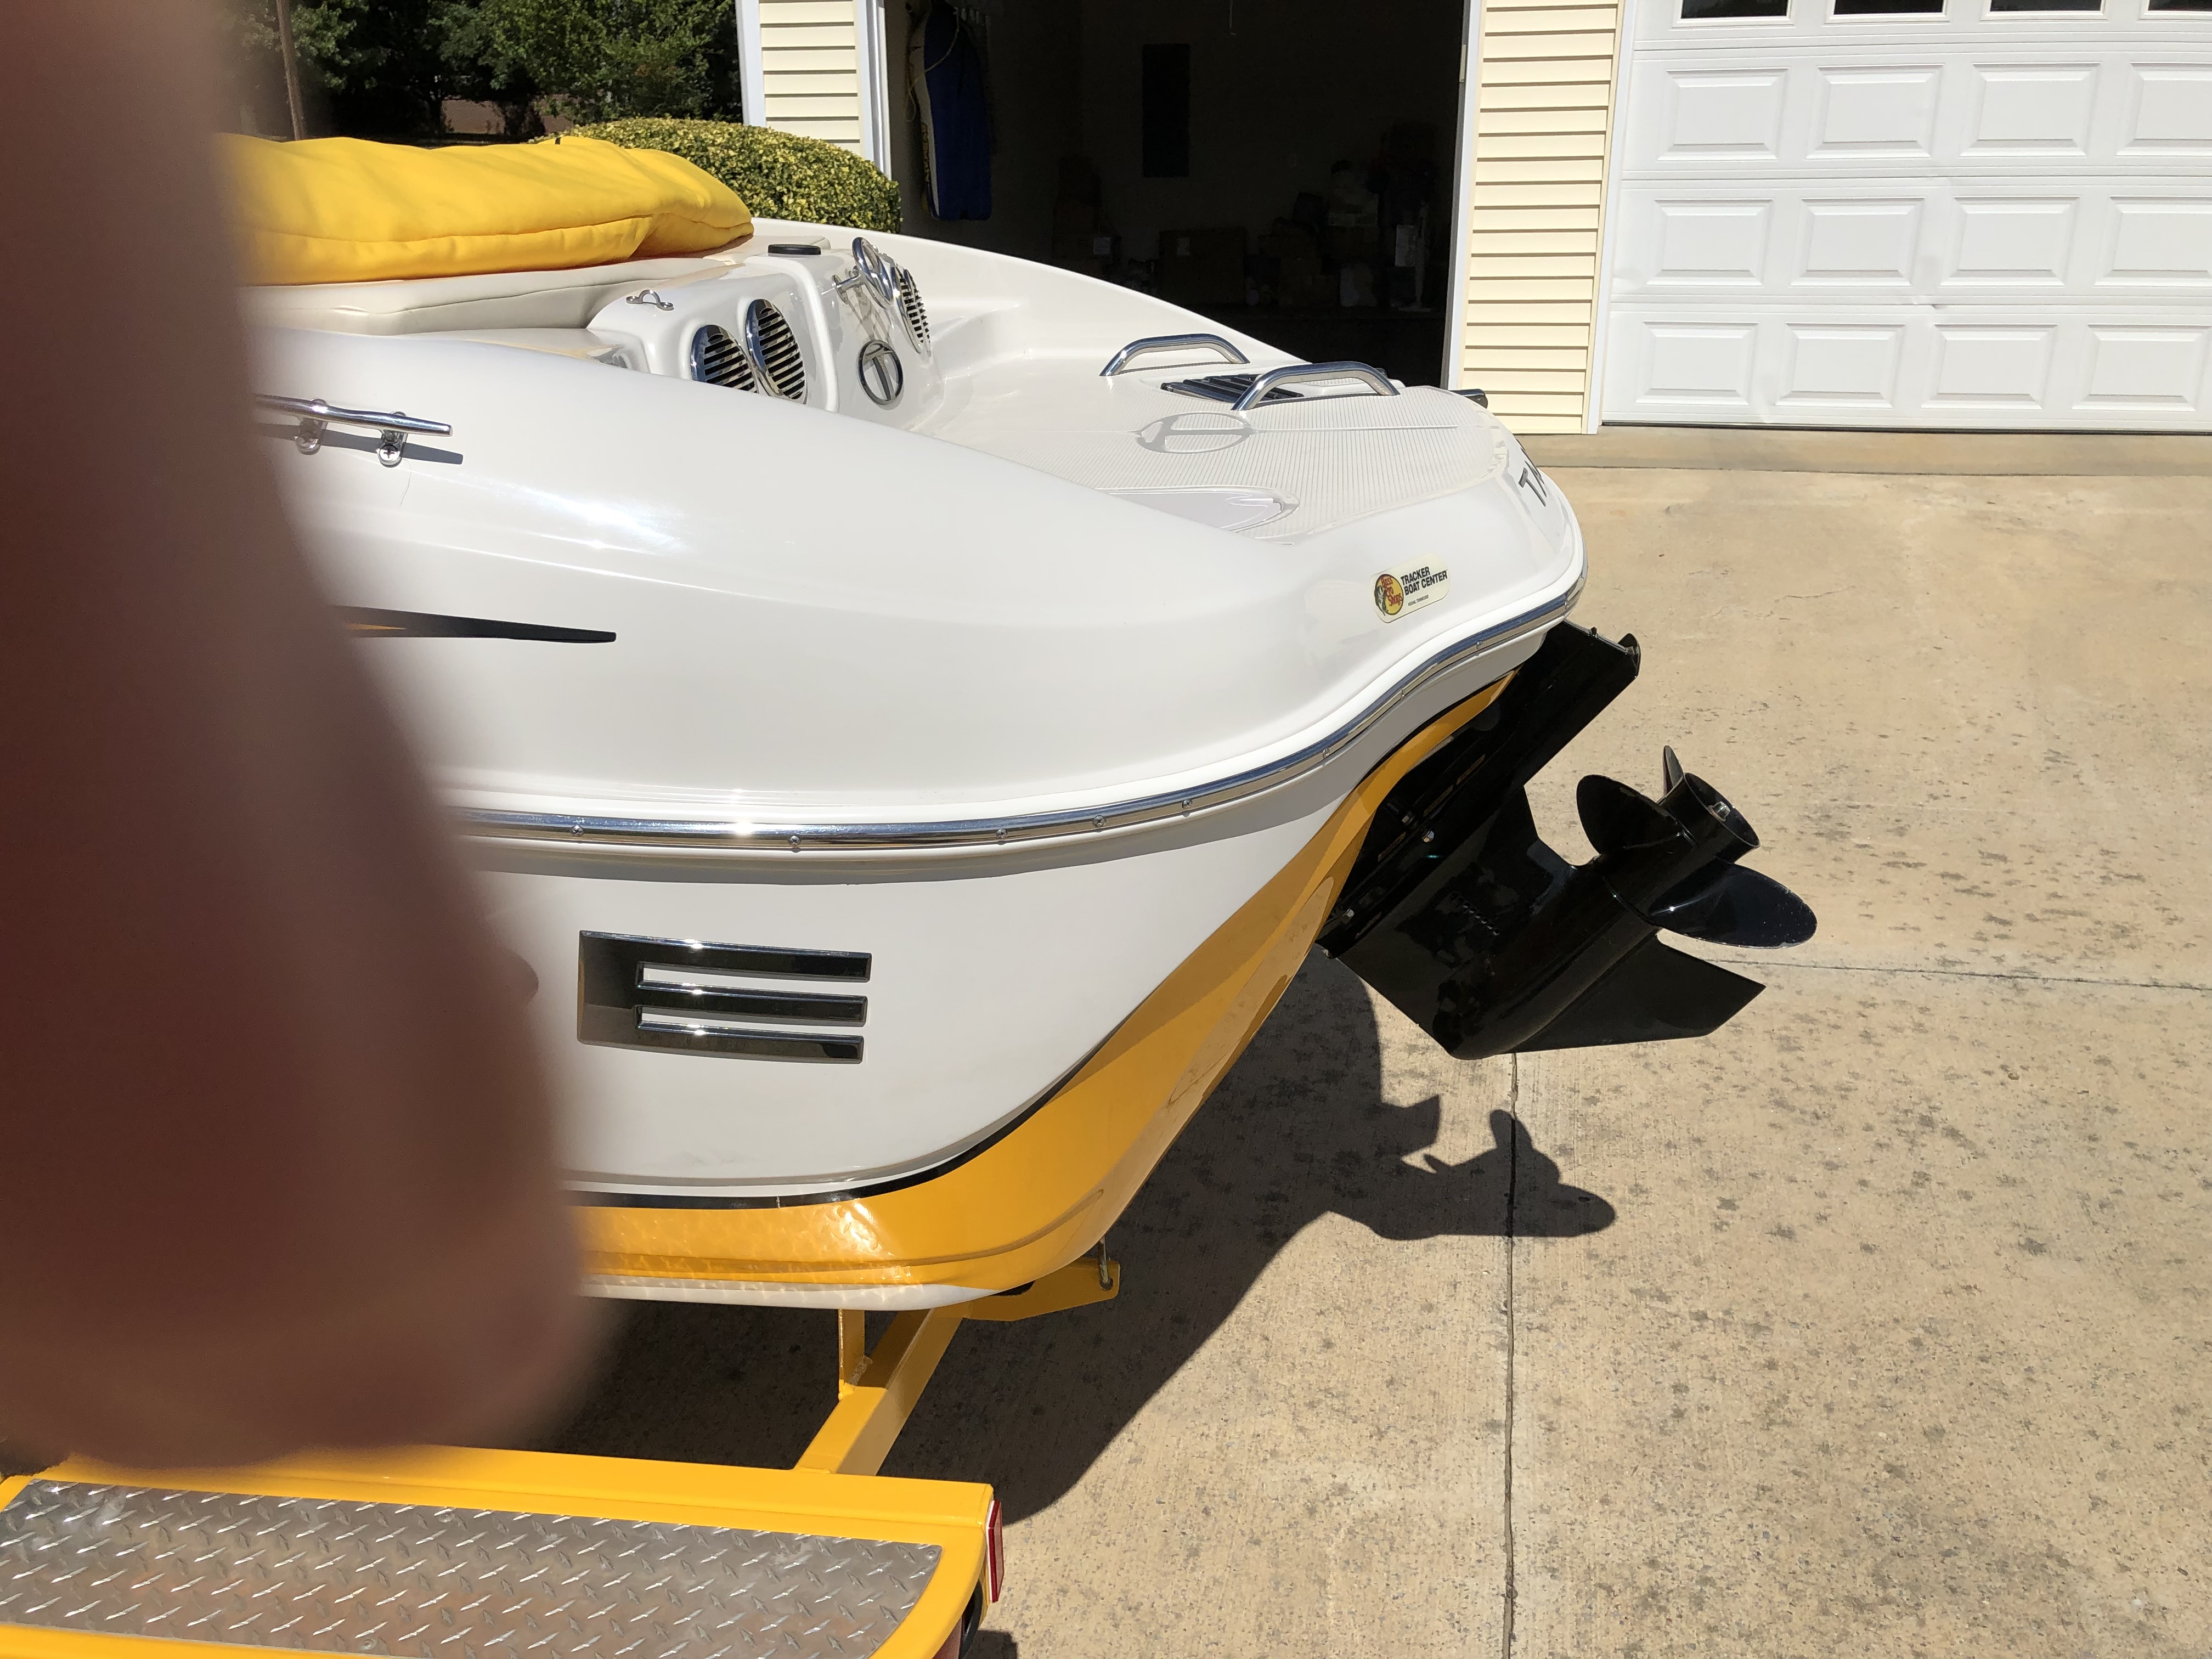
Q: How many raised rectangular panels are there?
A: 12